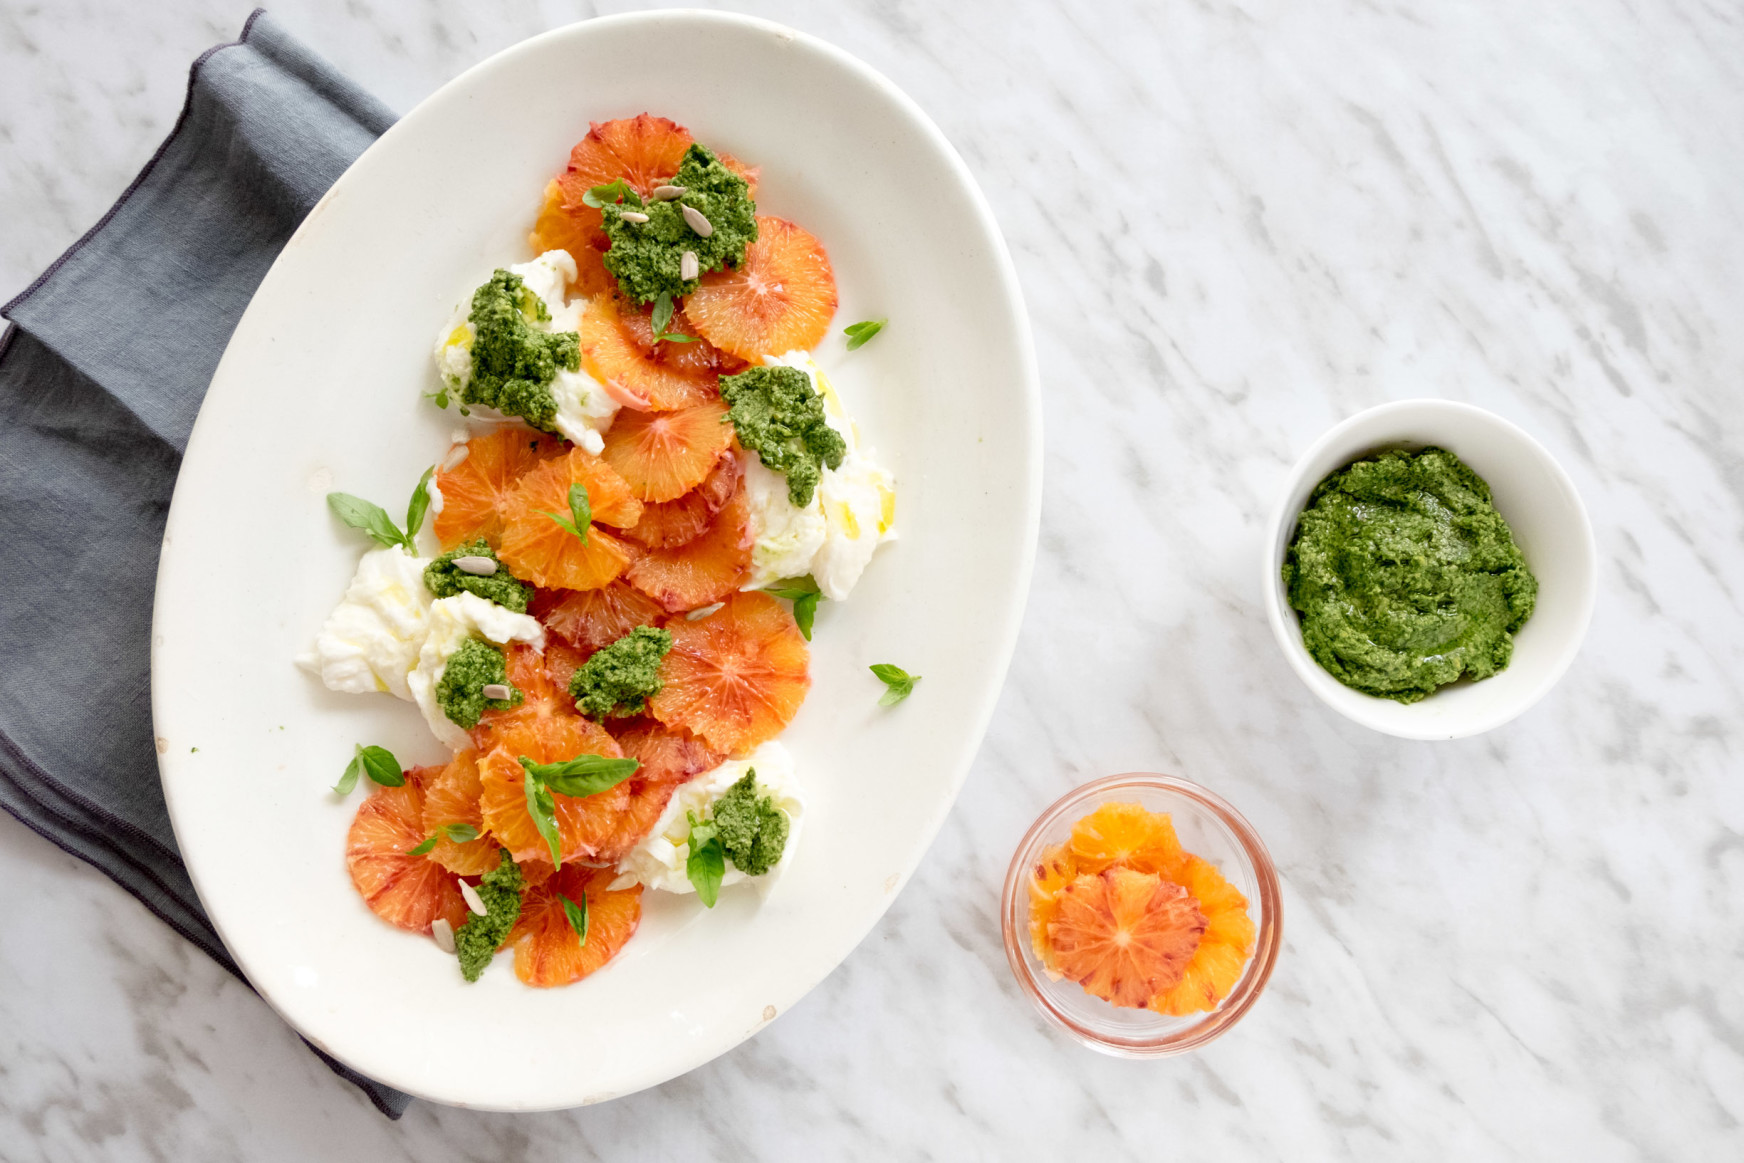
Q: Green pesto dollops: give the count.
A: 8